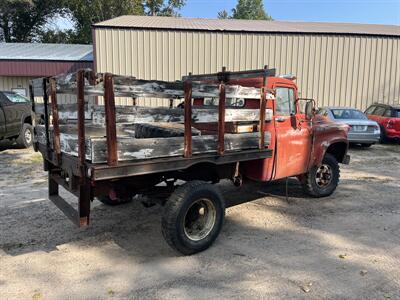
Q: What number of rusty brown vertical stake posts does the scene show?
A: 6